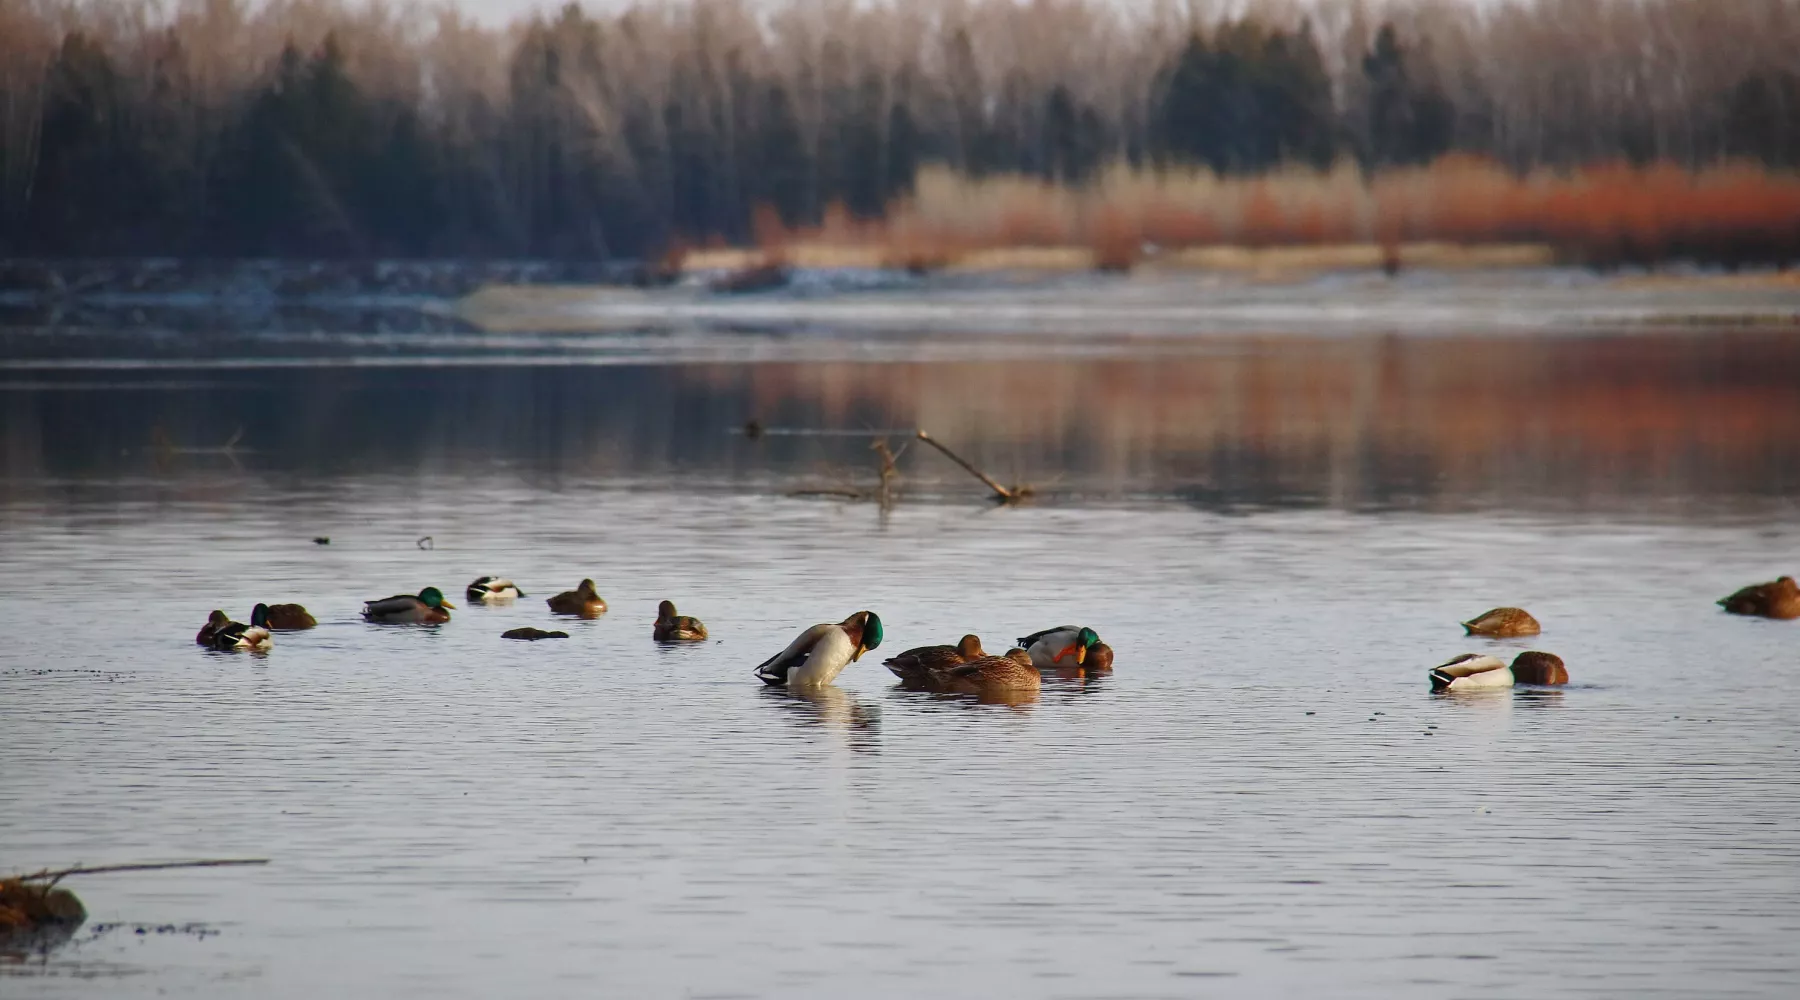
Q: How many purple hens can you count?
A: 0